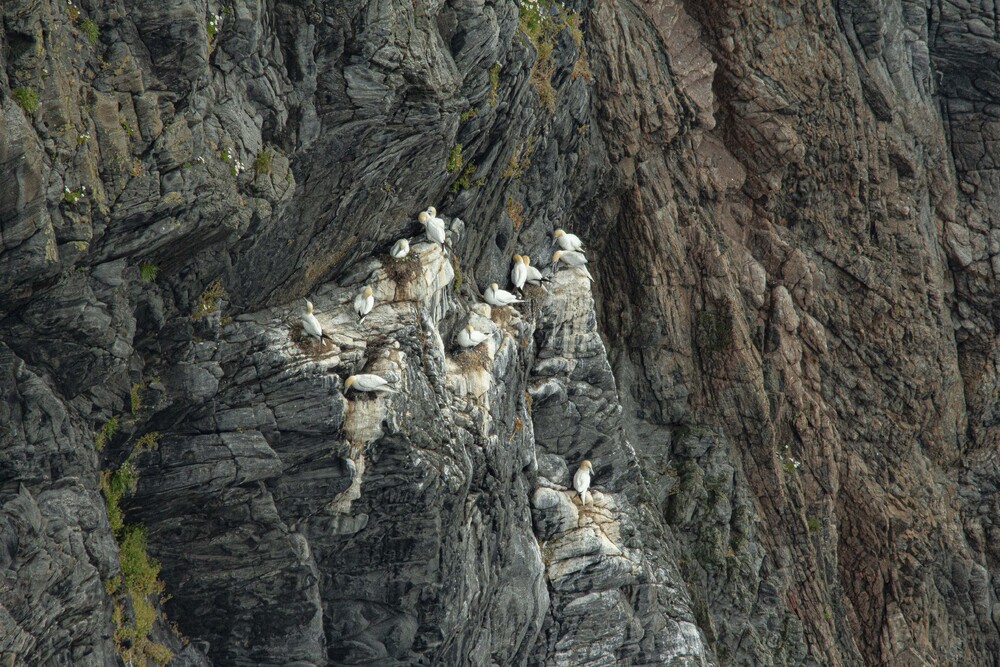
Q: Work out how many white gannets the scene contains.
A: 13